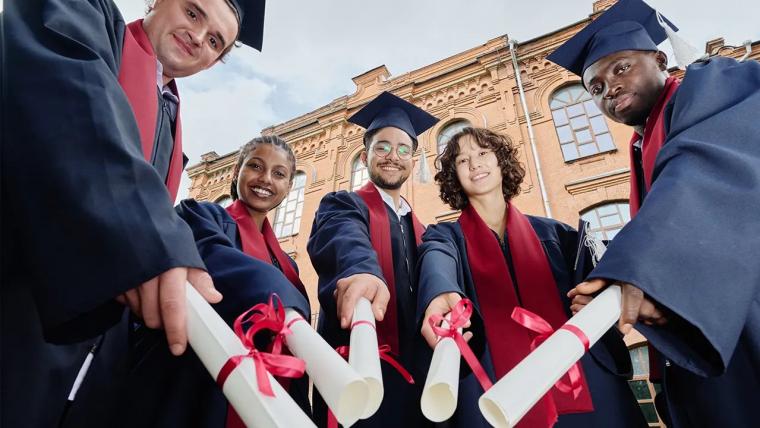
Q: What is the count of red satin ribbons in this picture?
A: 5